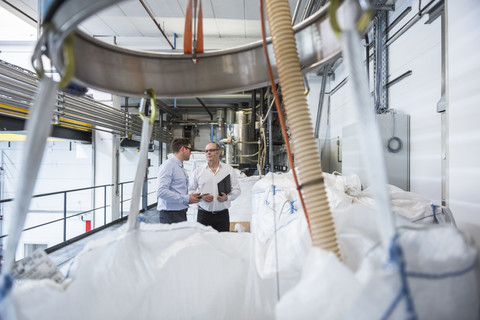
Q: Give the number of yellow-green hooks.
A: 3